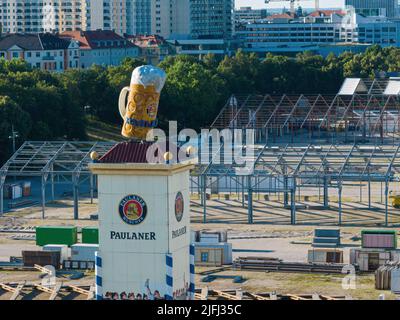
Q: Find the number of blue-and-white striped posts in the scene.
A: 3